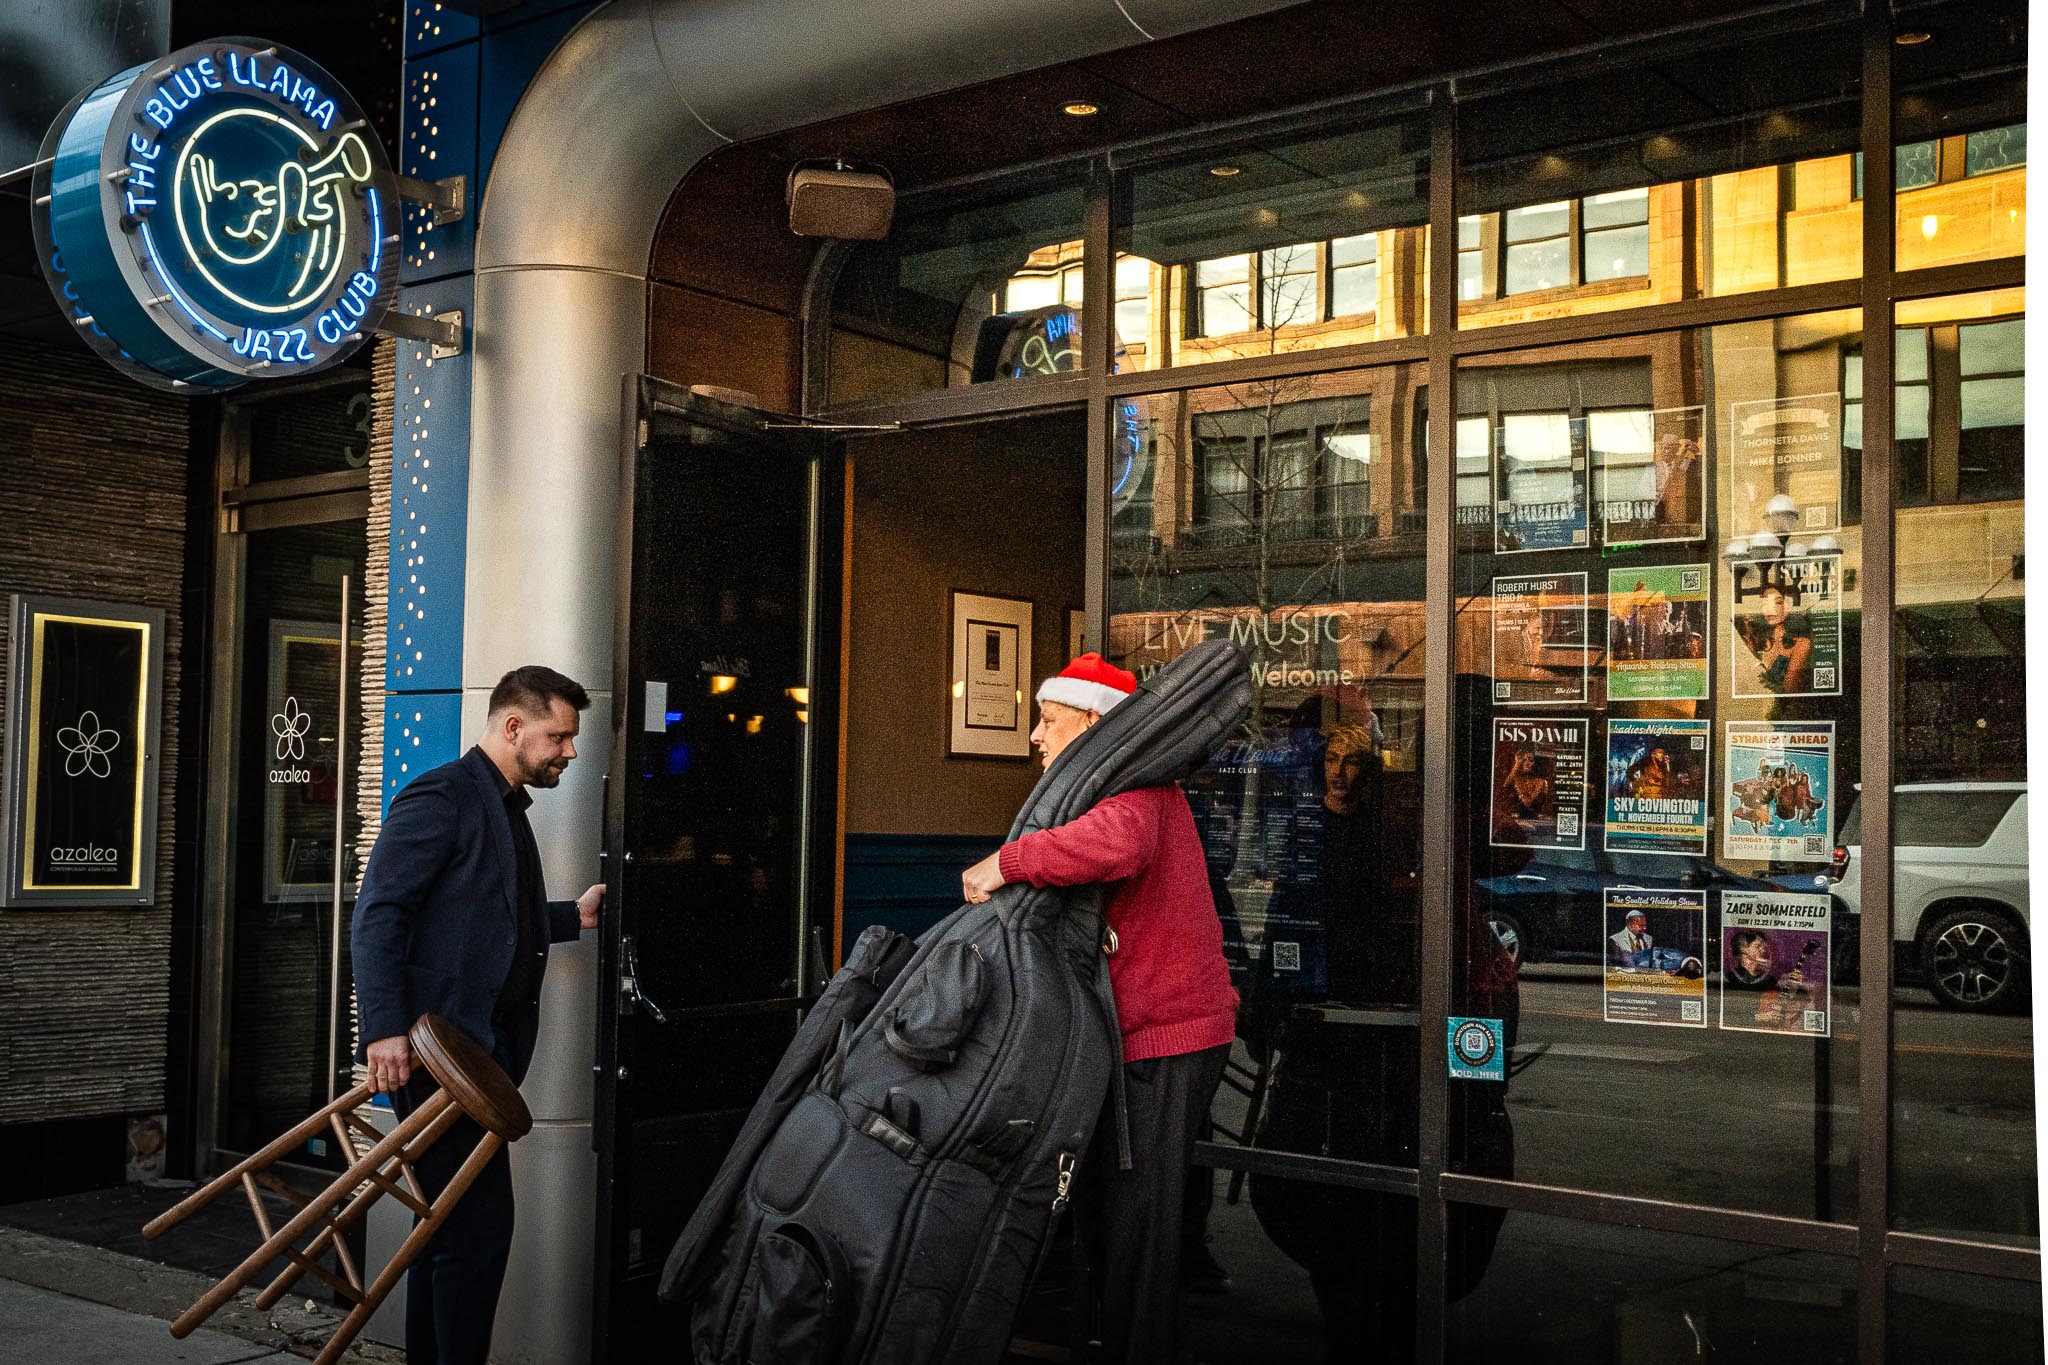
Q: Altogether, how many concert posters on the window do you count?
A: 11